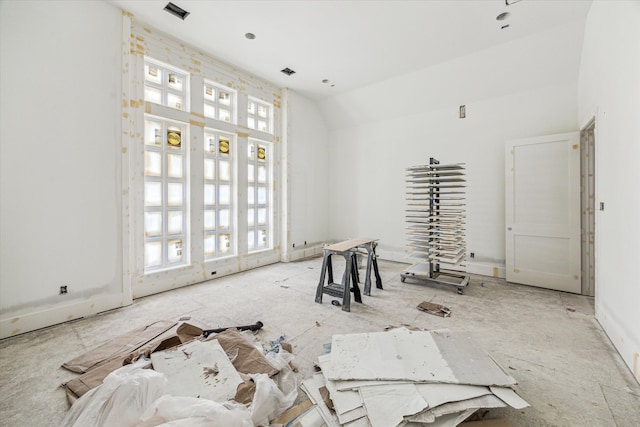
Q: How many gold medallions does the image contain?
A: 3